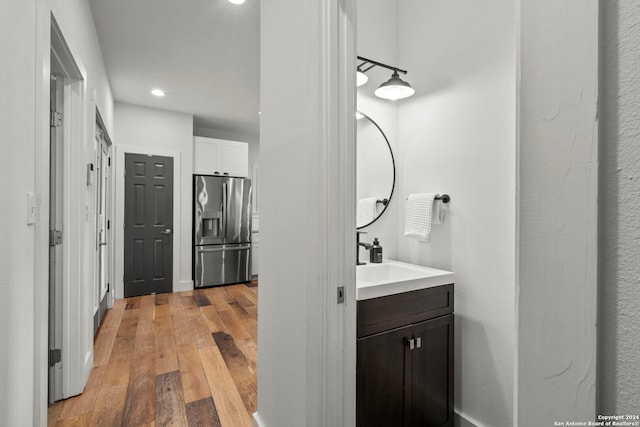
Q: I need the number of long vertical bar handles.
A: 2